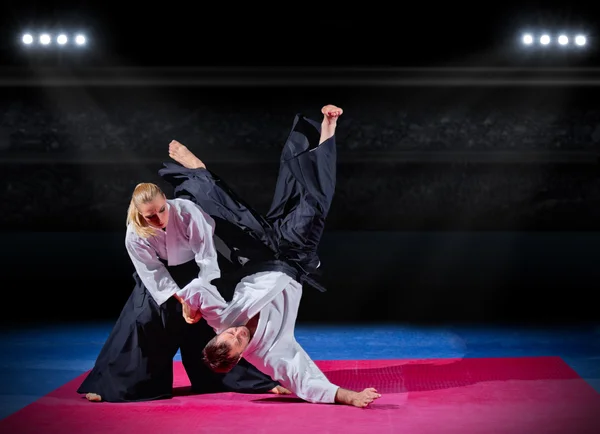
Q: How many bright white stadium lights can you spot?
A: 8